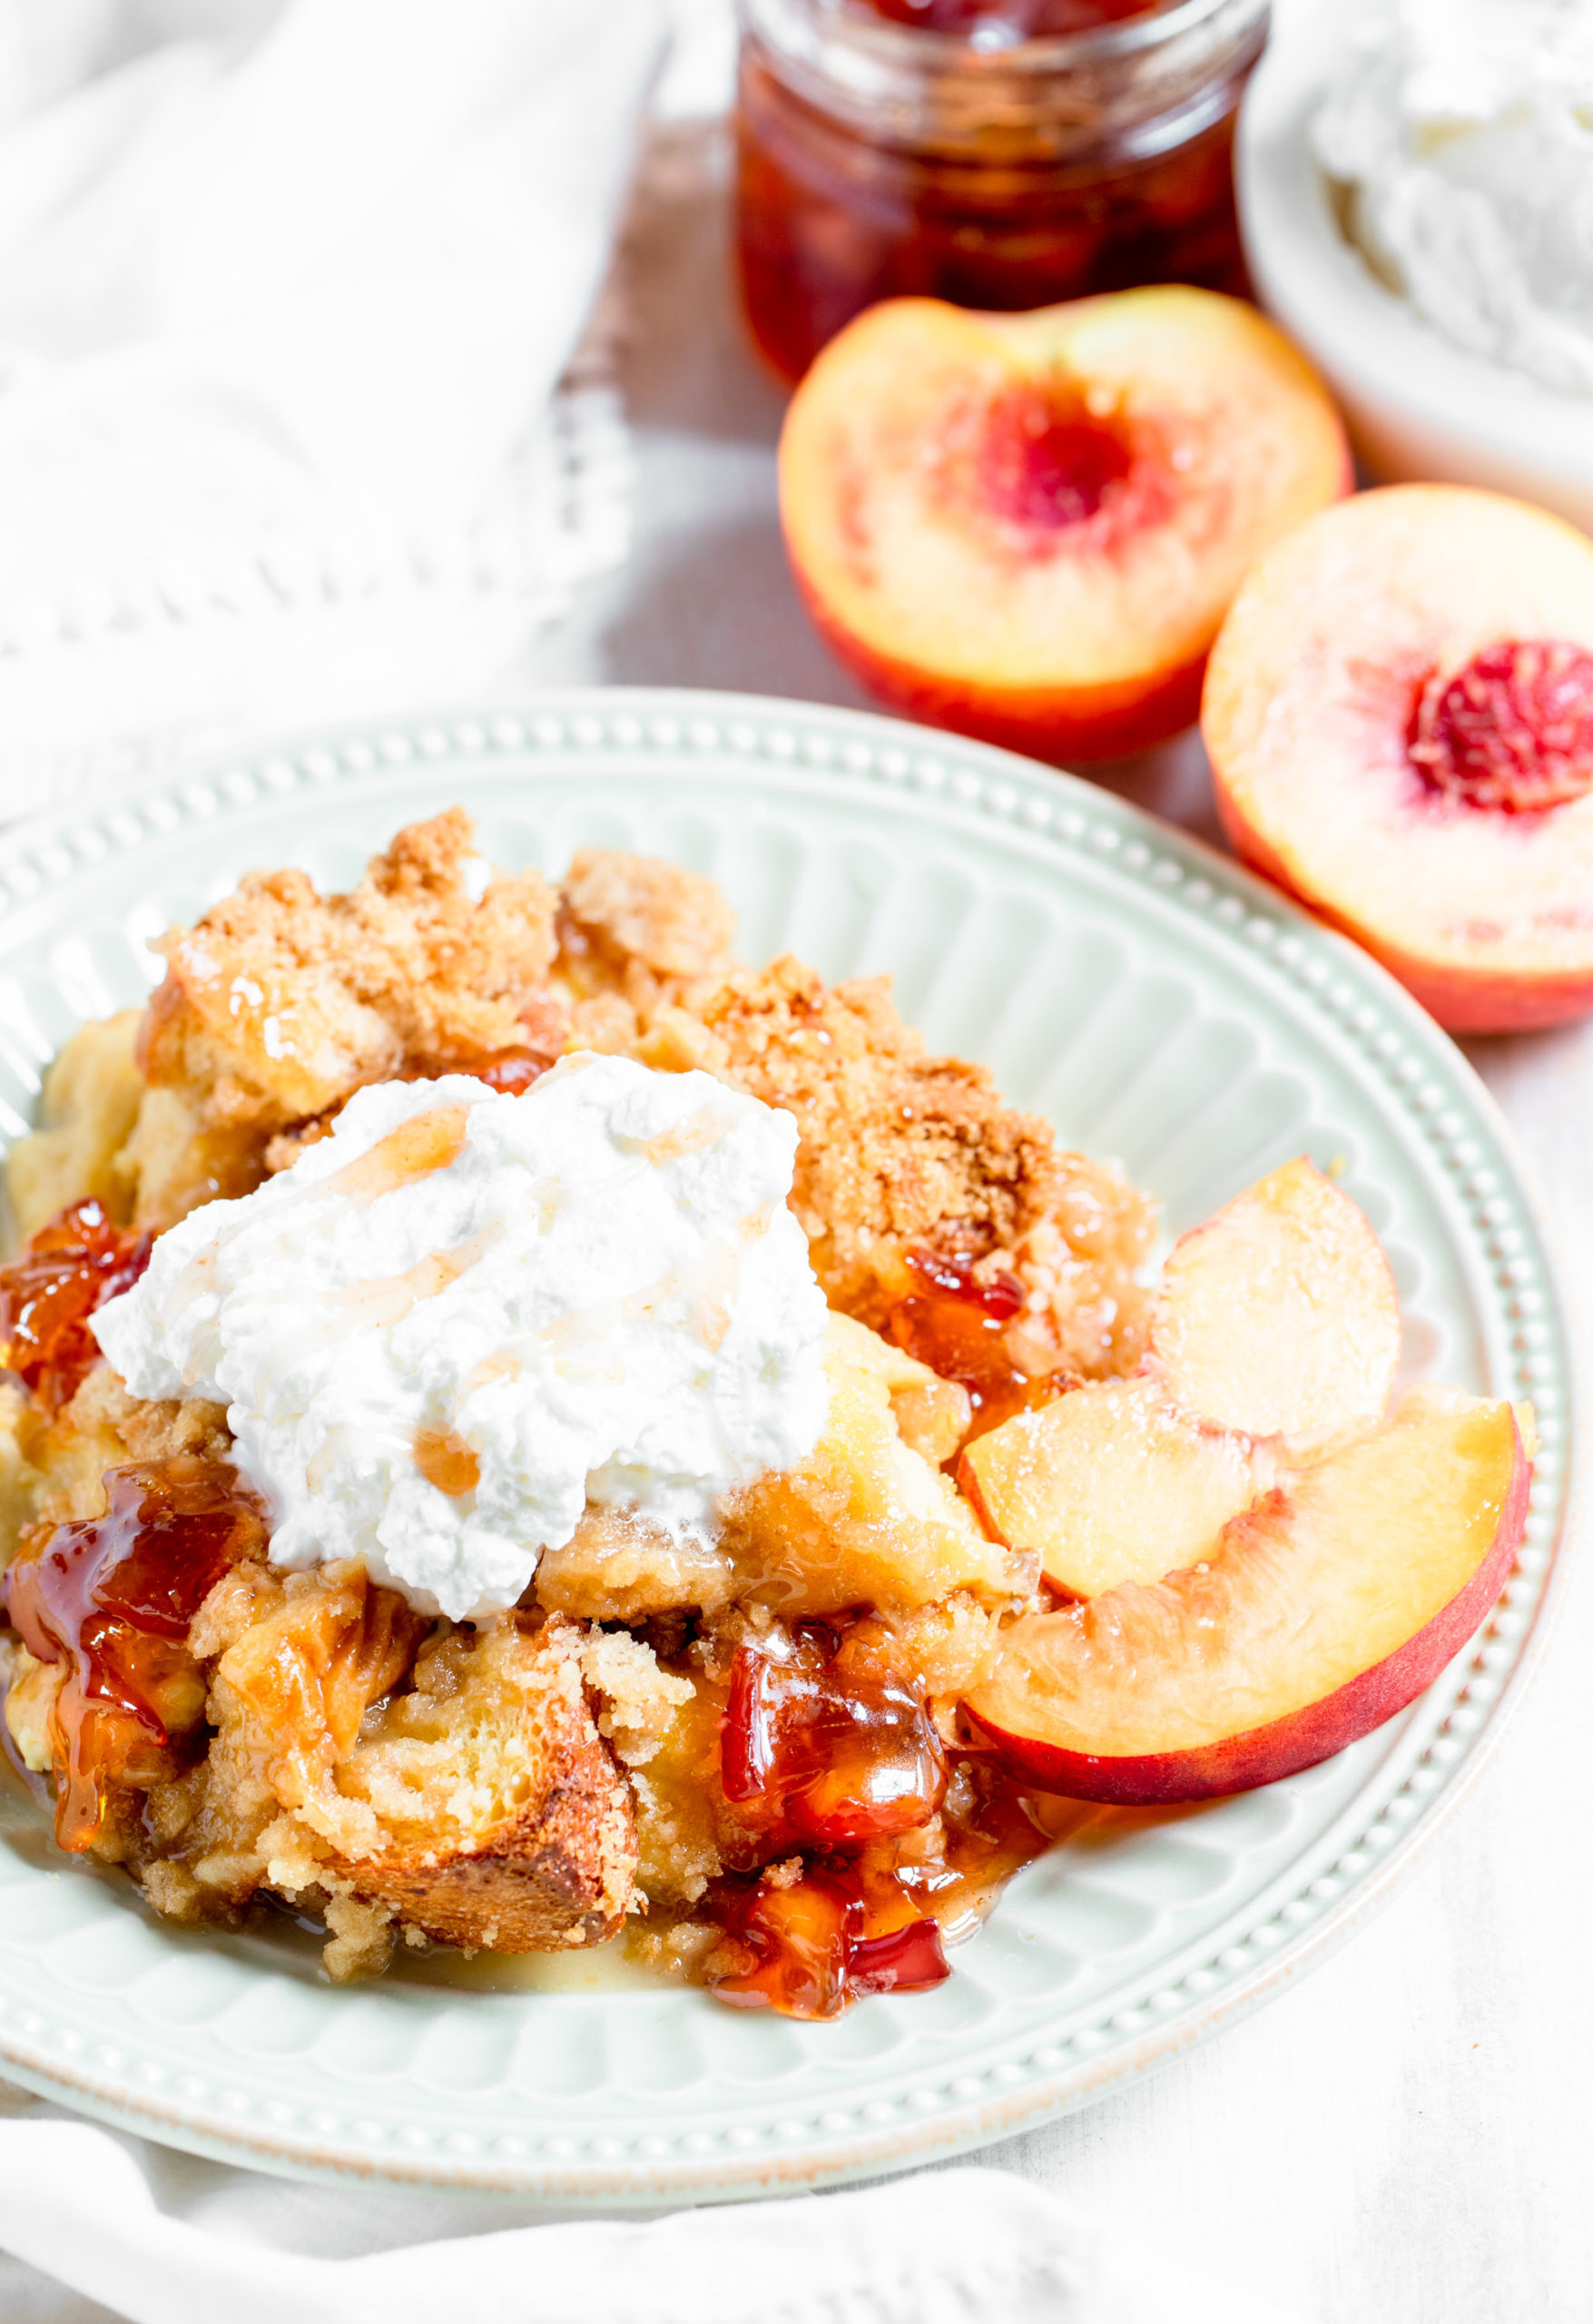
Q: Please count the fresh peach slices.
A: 3